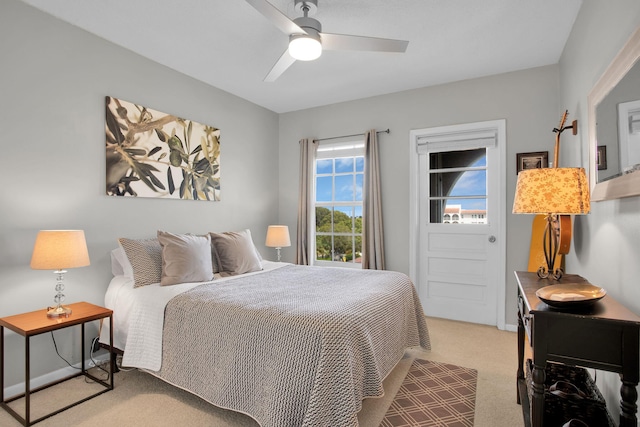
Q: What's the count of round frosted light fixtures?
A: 1